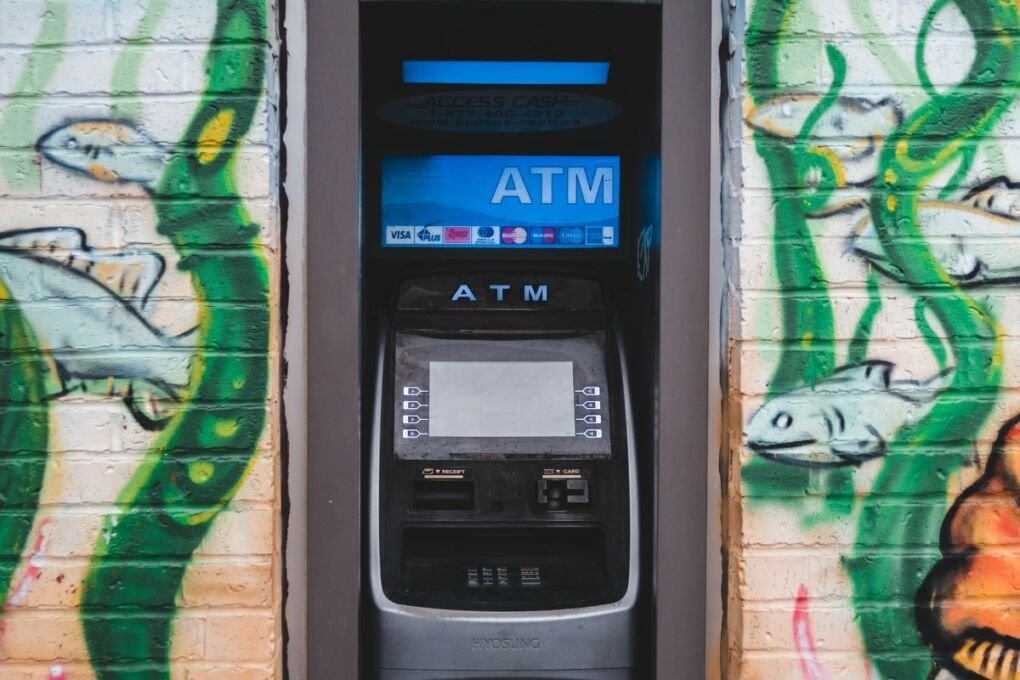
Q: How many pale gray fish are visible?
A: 5